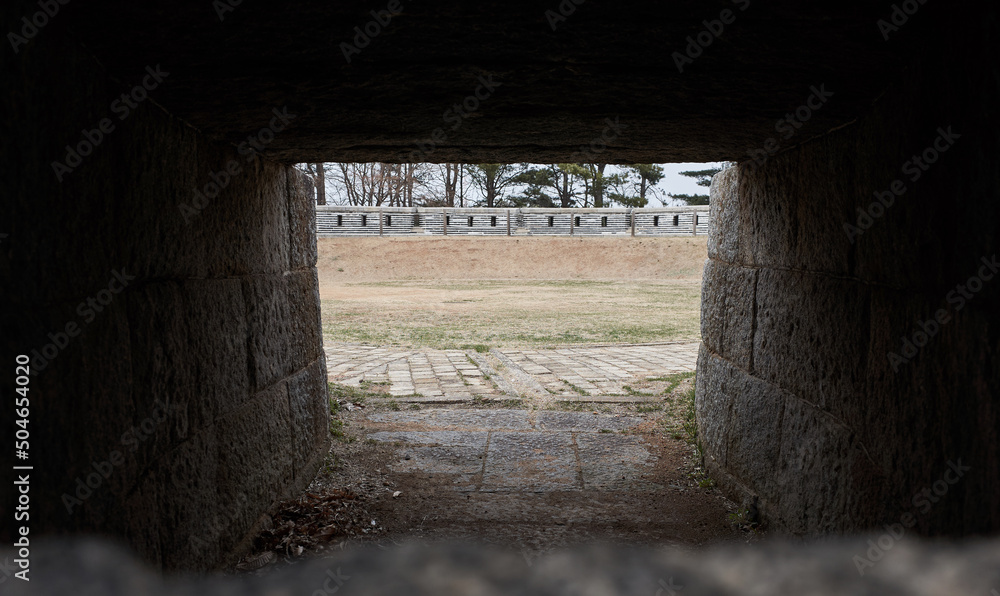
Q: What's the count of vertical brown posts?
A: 6